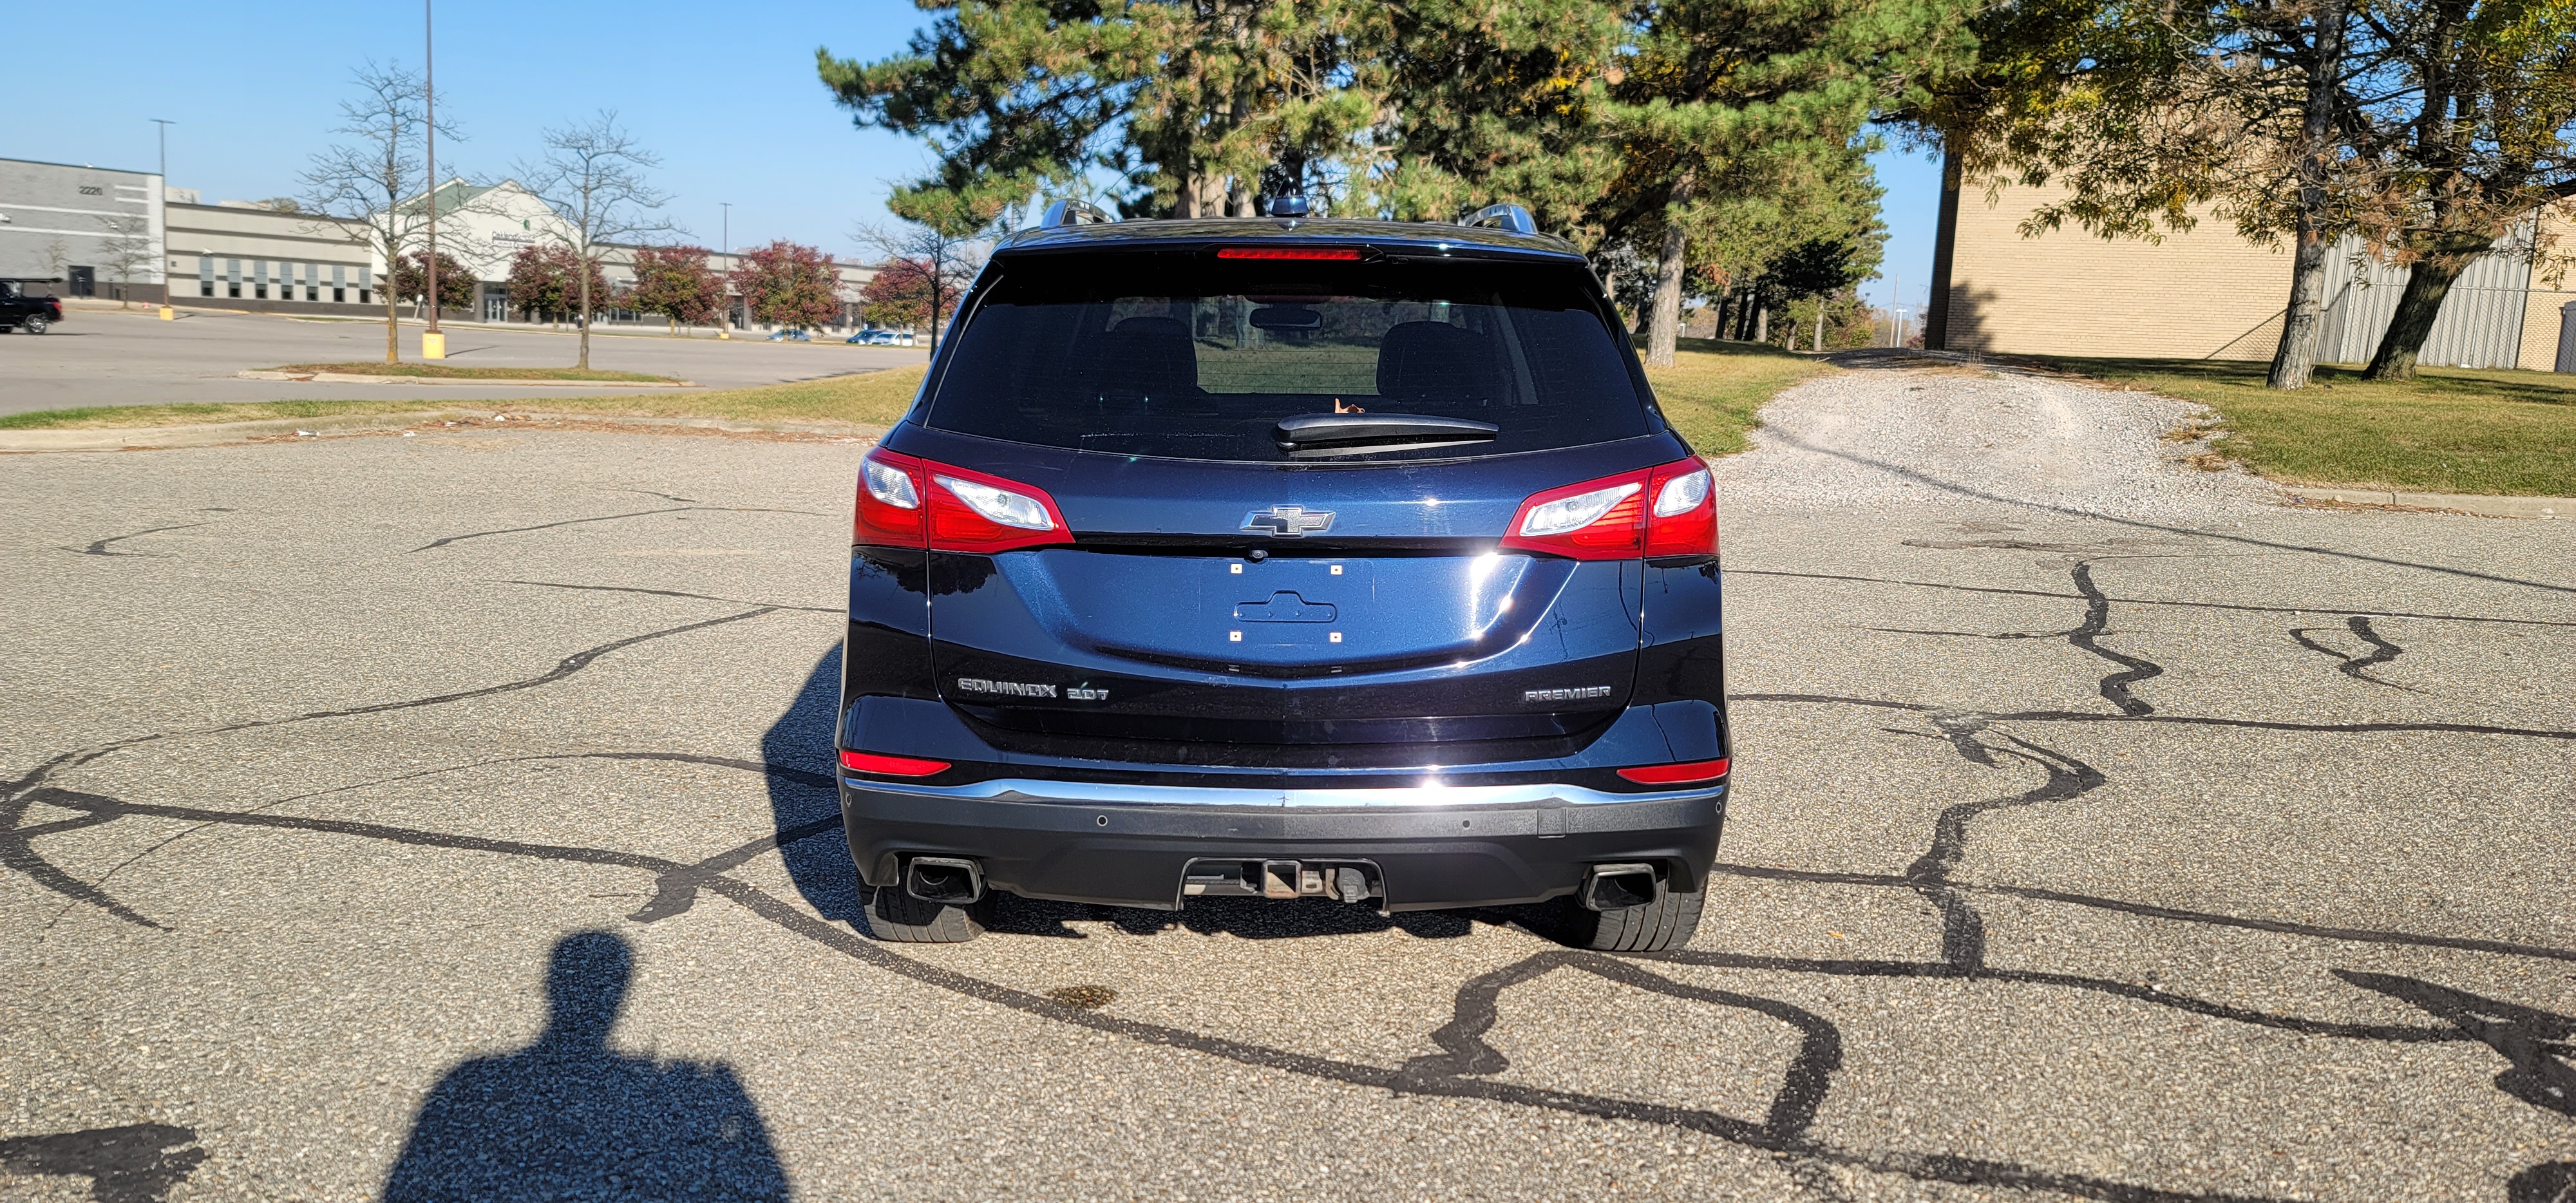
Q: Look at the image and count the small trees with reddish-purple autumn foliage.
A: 5